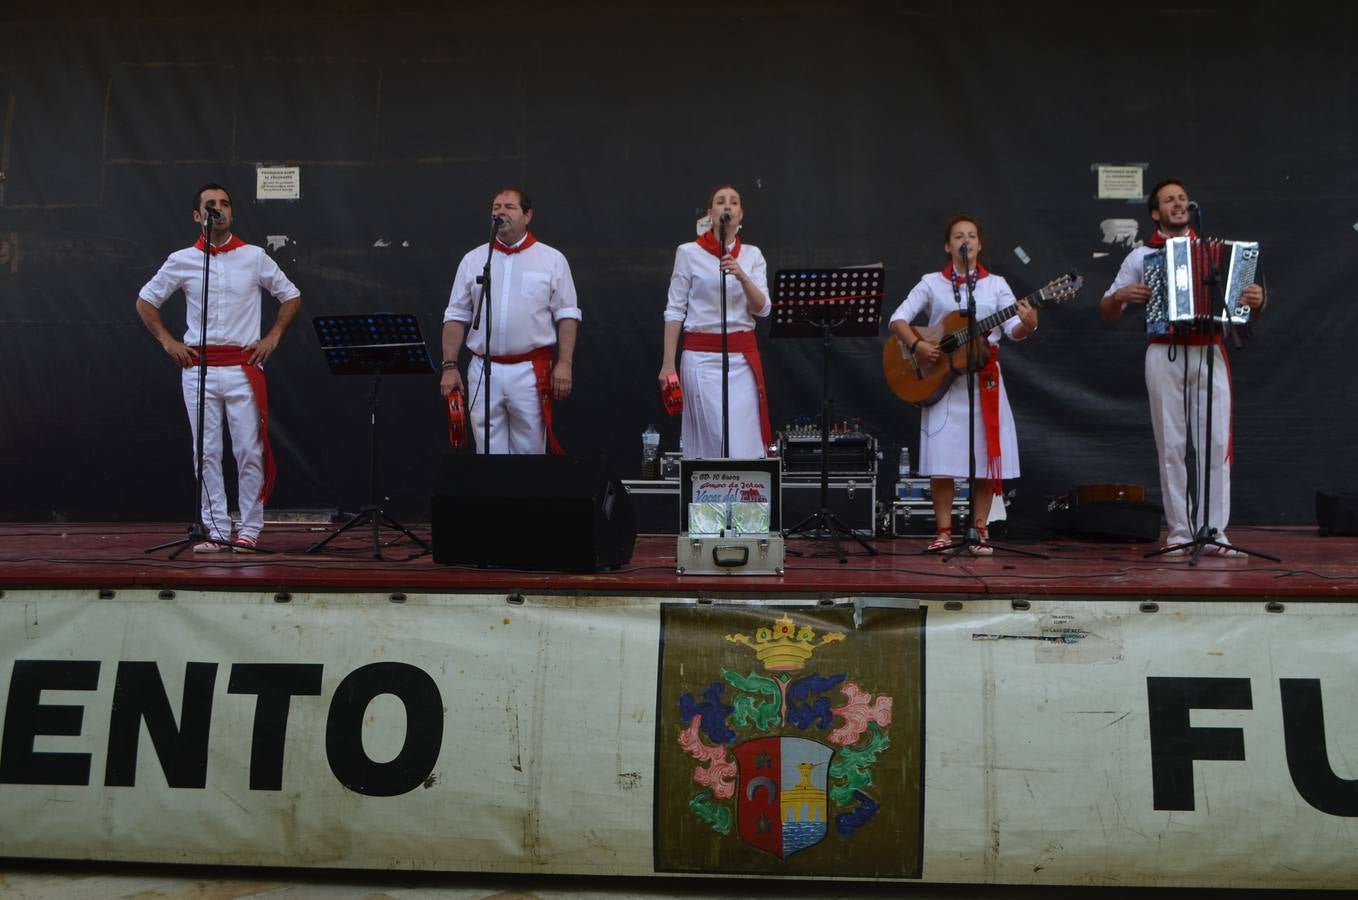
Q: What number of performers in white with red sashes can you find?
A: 5